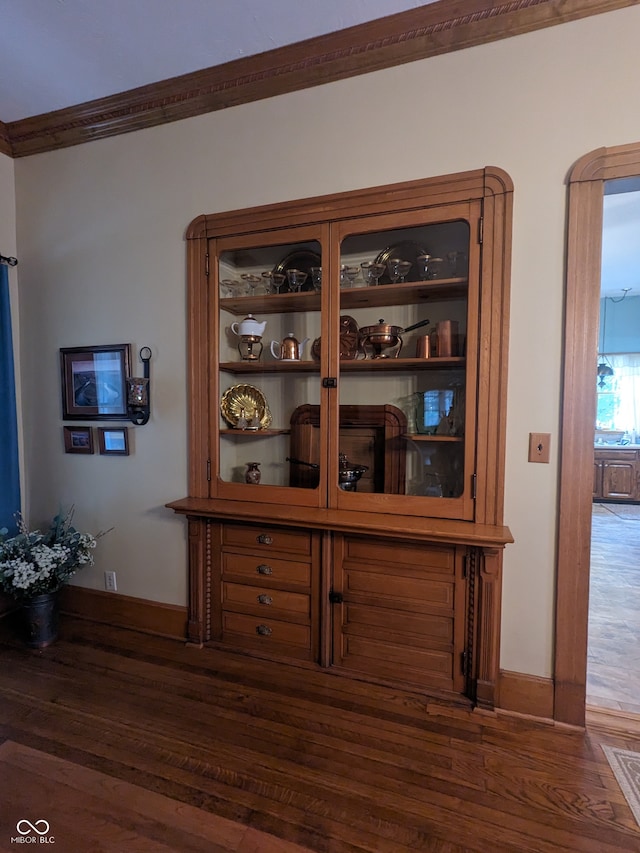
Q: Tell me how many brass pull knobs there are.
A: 4